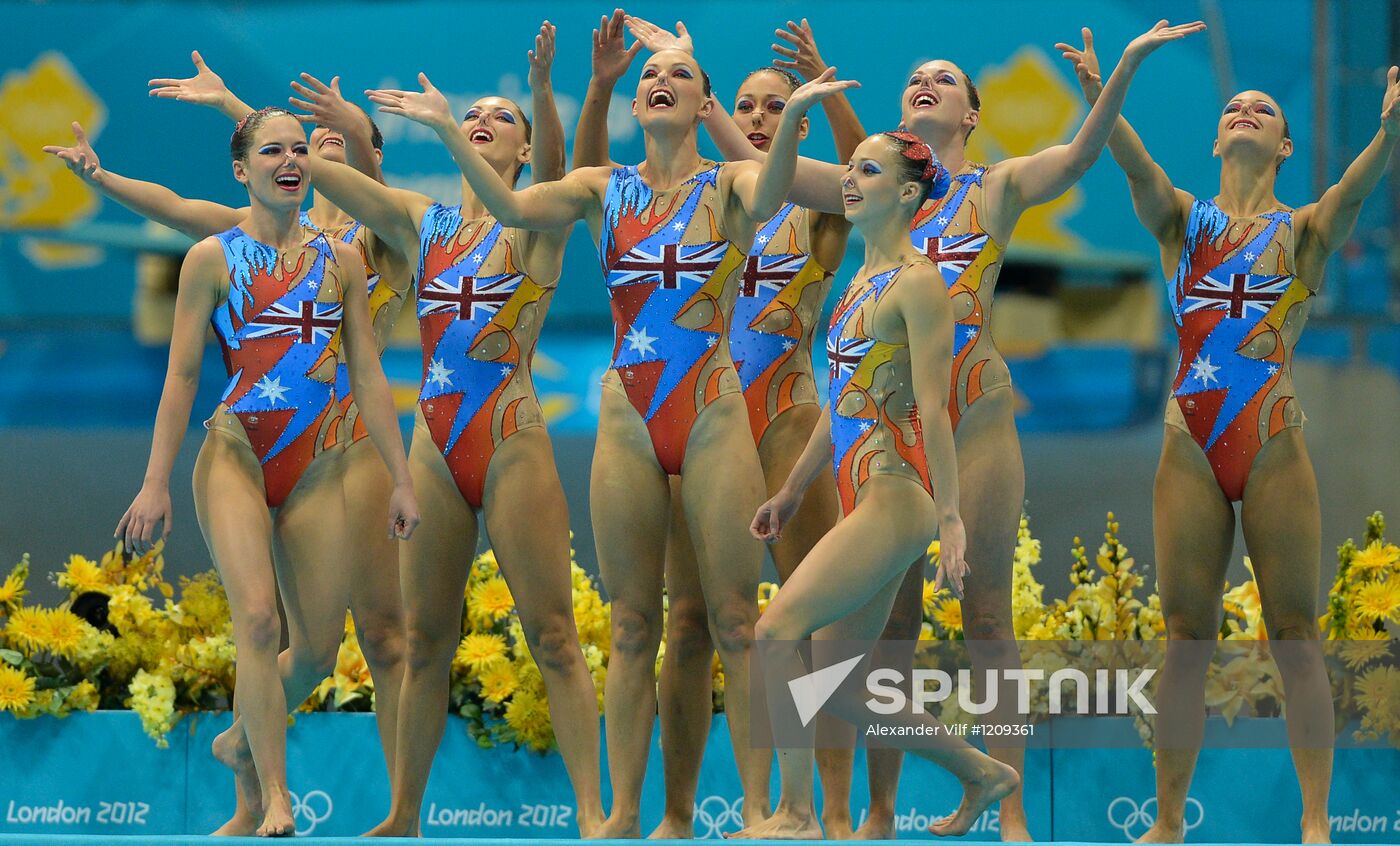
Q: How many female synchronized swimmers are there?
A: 8